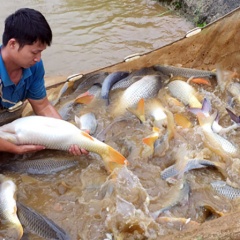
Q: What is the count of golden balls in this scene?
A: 0